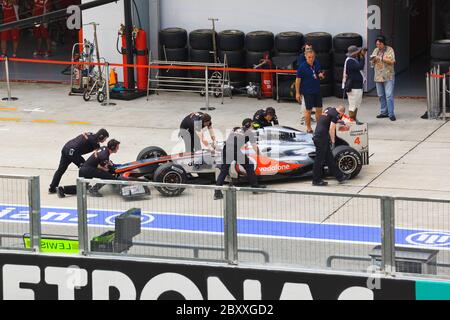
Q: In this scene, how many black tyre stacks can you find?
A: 8